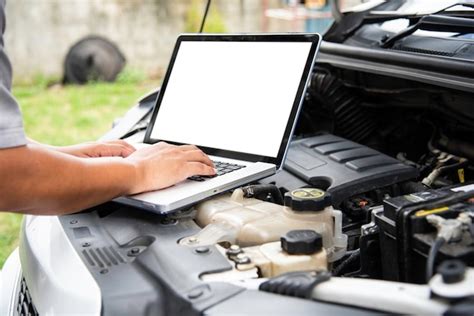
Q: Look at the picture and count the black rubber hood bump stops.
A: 1